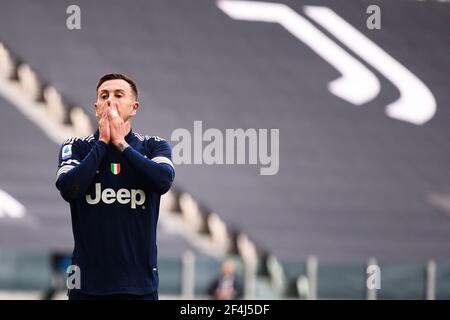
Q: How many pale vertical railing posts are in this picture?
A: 5